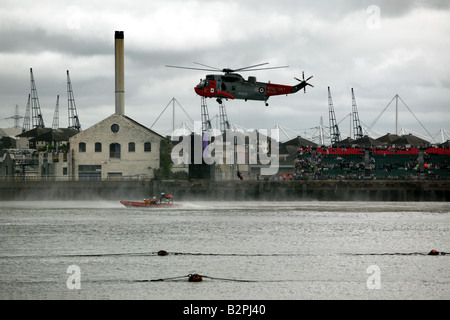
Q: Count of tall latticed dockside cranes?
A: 8